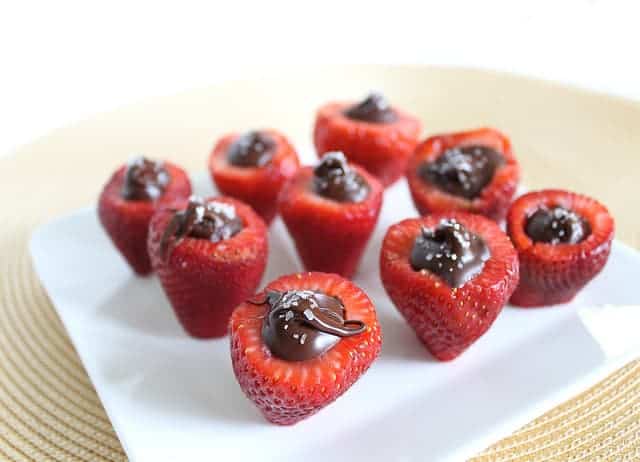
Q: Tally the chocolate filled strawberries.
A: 9